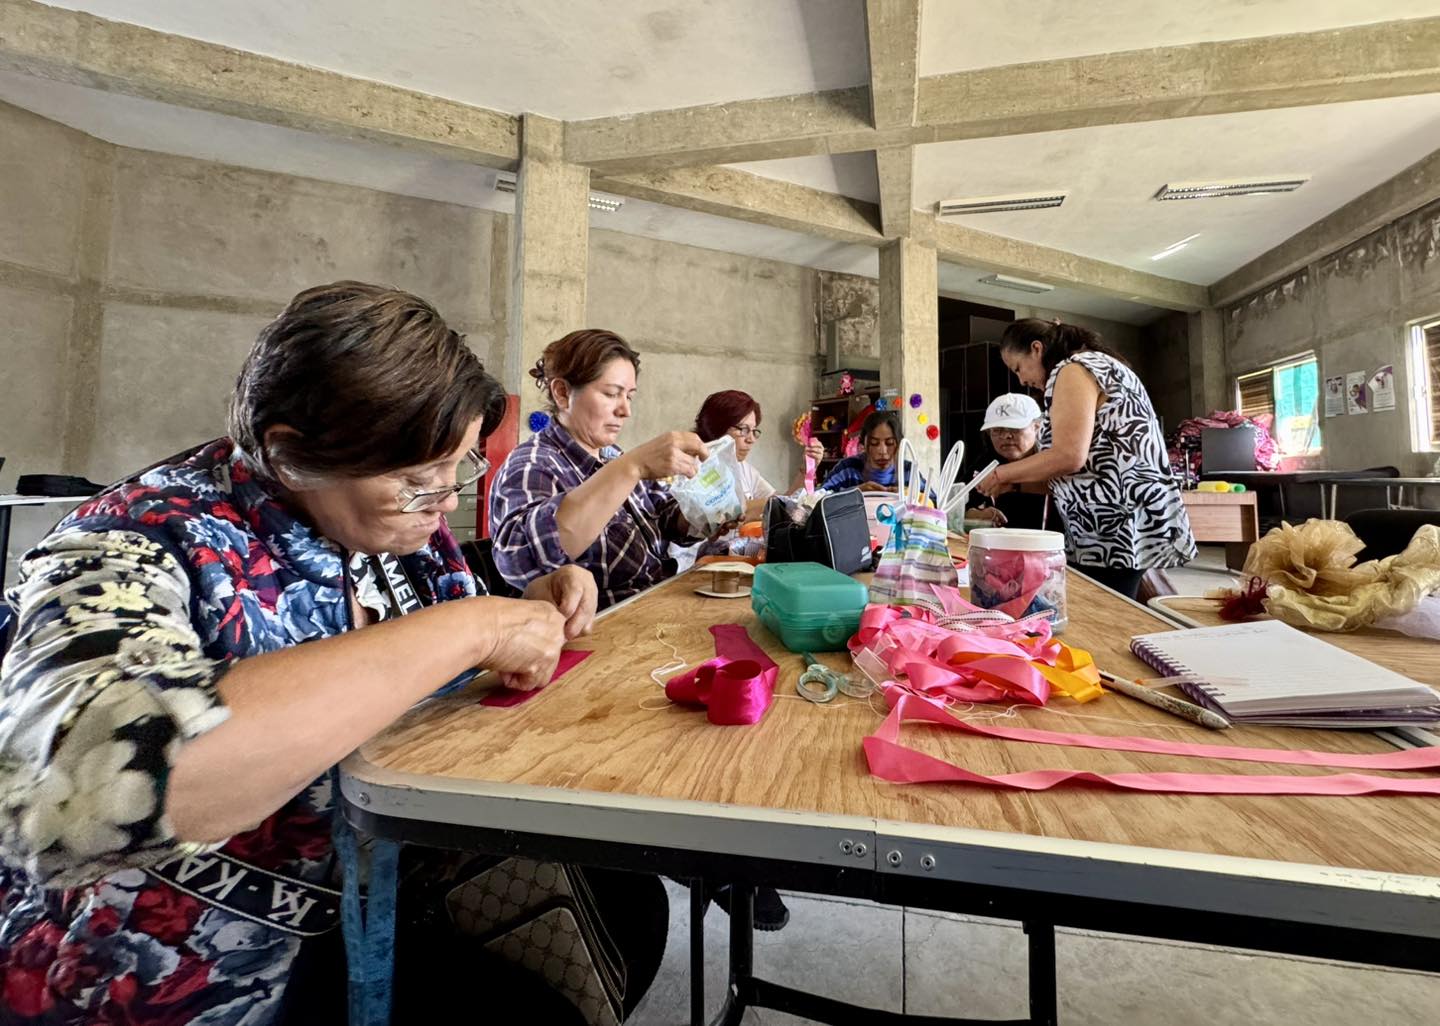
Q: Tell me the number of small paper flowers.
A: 6